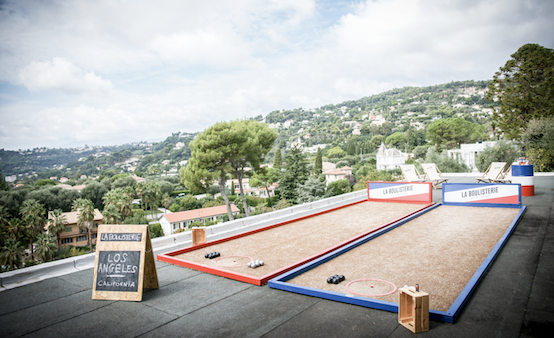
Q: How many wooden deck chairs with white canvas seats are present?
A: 4